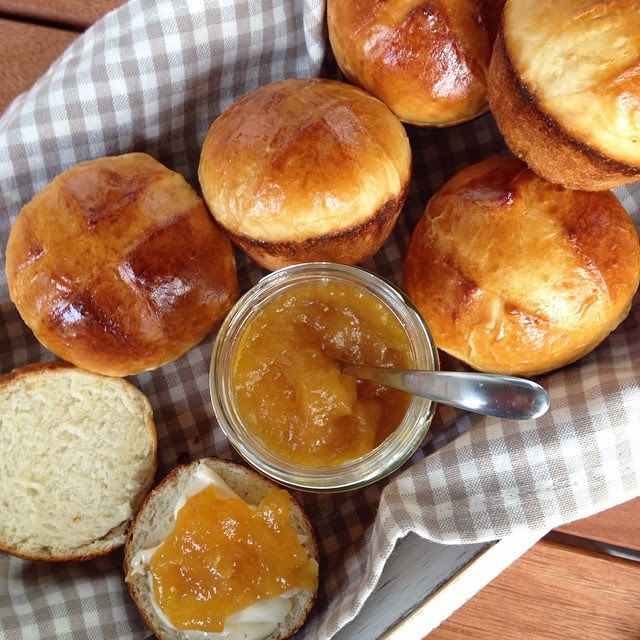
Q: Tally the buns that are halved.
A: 1